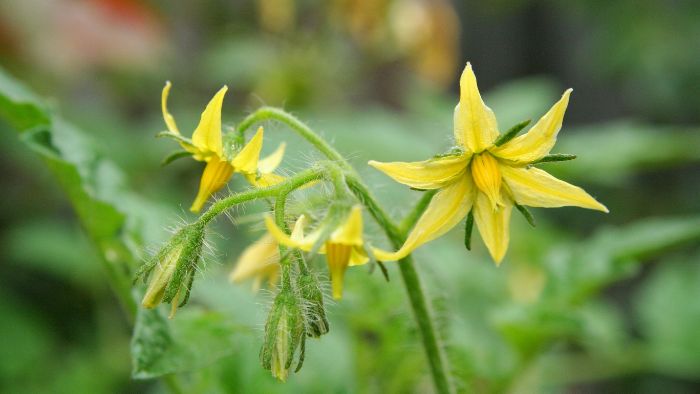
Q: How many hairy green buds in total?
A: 3